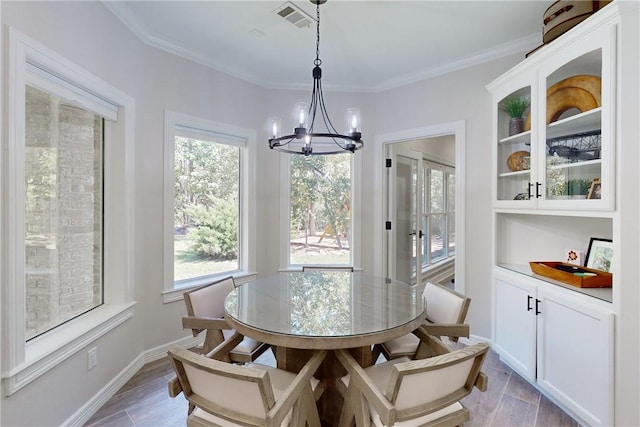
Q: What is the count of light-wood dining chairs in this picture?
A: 5